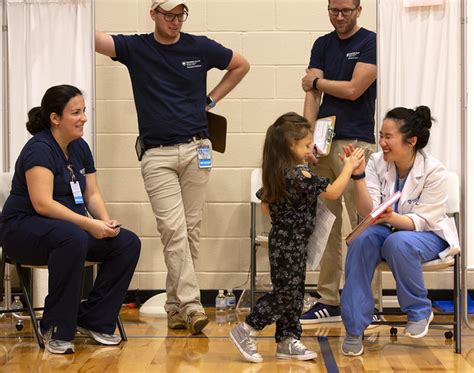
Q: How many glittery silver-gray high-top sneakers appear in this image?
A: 2